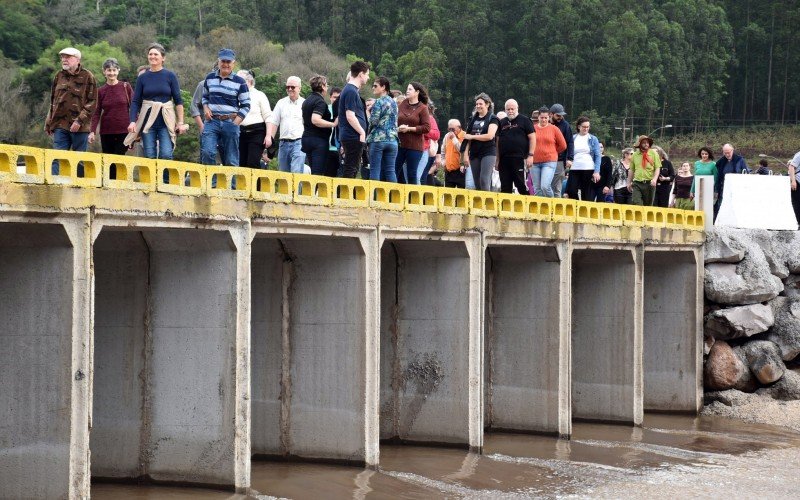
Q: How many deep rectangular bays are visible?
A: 7